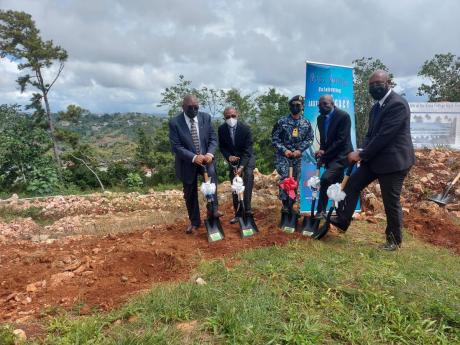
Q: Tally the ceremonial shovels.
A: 5